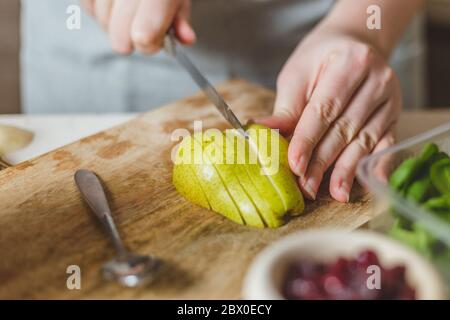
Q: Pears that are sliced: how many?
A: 1